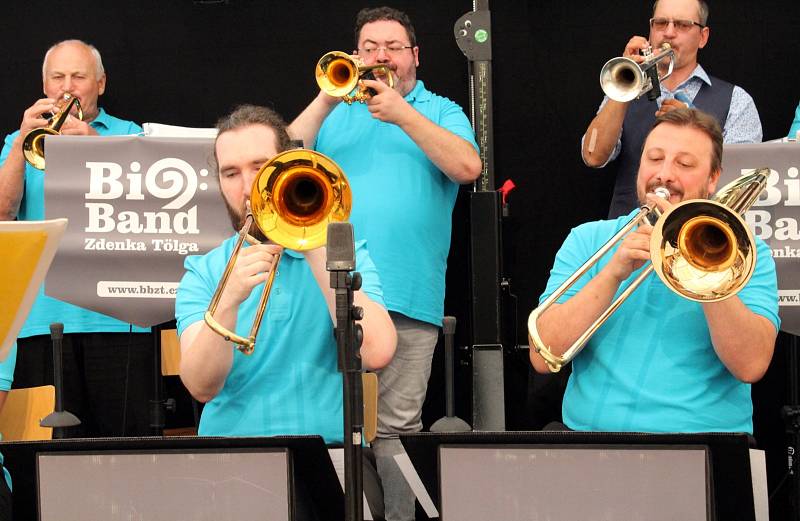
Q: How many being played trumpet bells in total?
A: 3